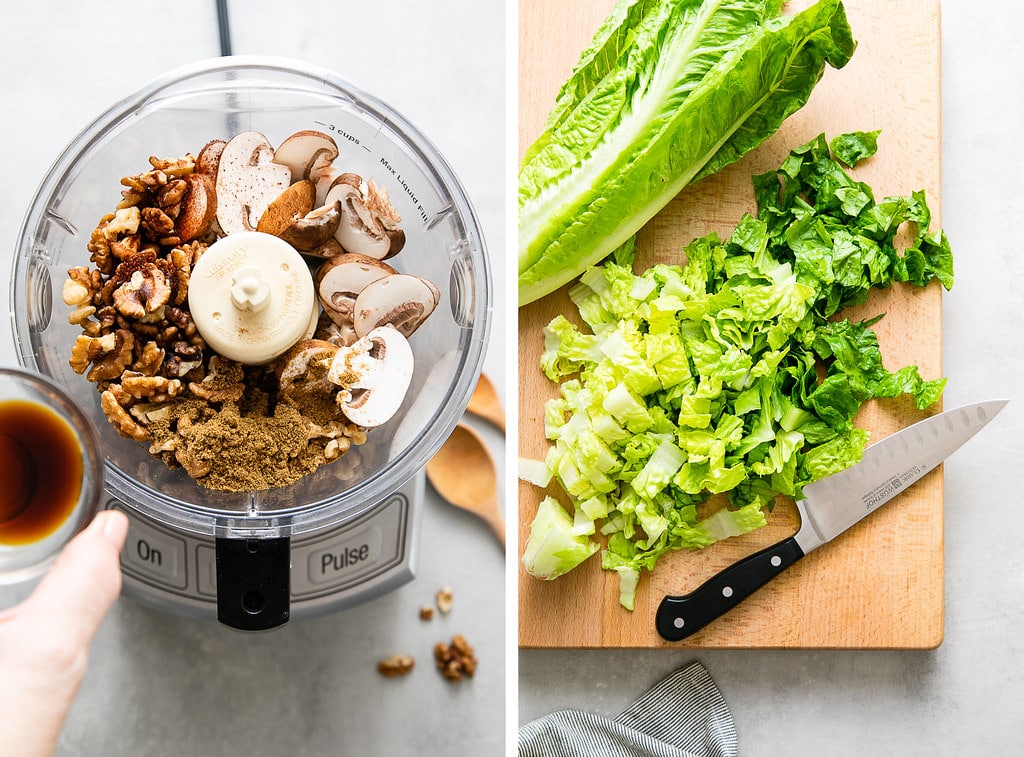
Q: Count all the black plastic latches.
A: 1